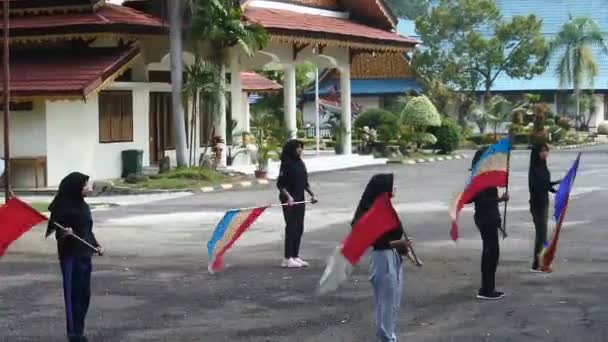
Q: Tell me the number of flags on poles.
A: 5